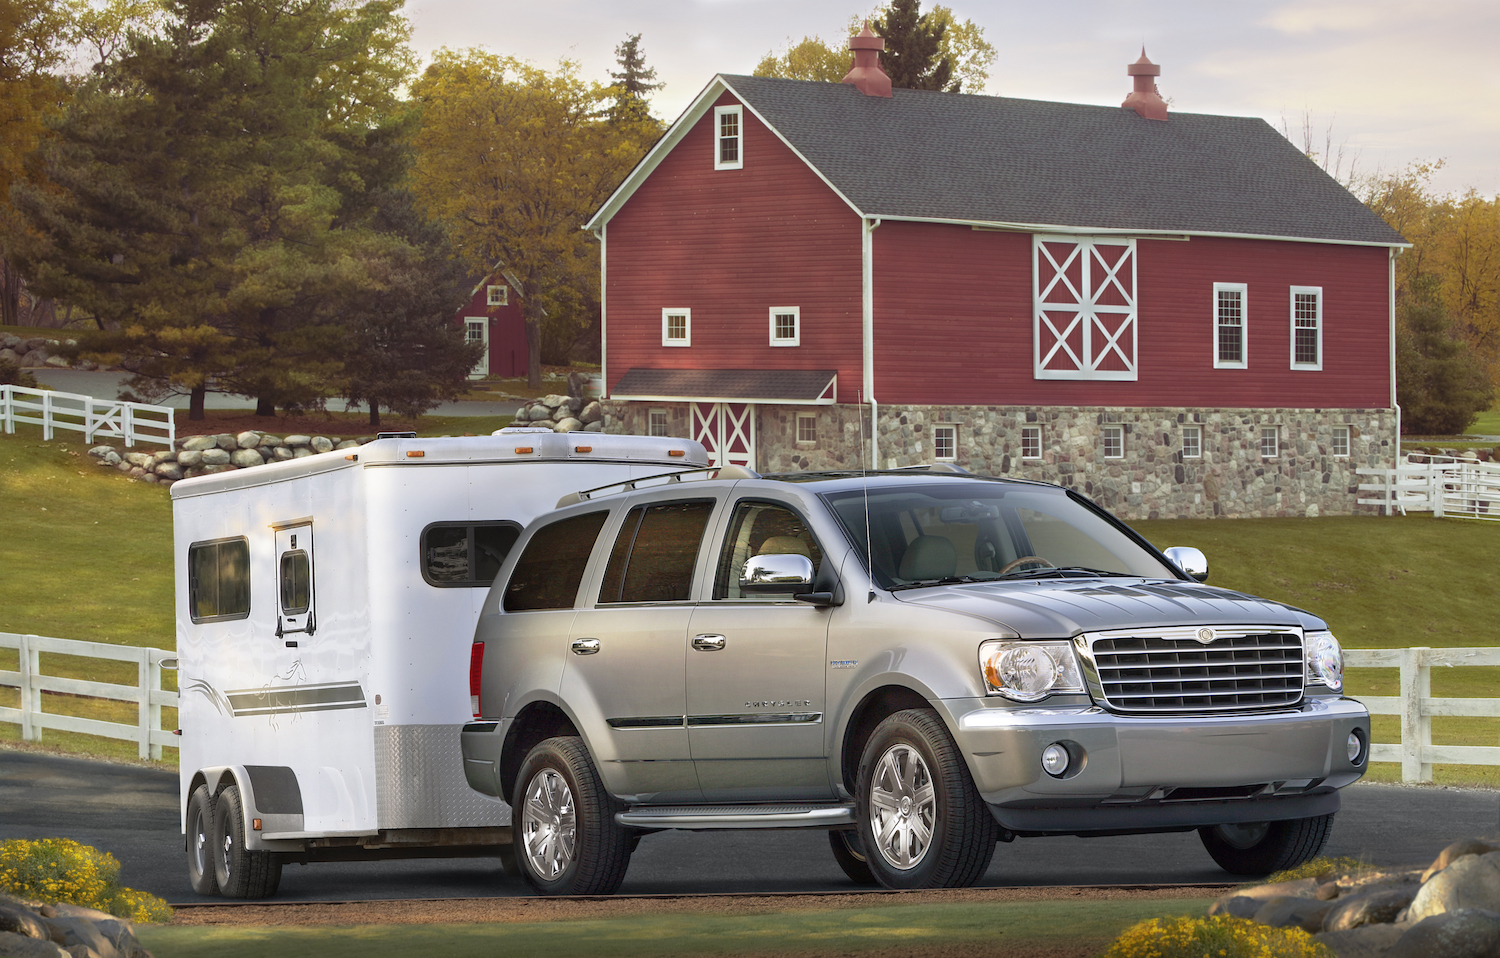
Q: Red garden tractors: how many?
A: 0